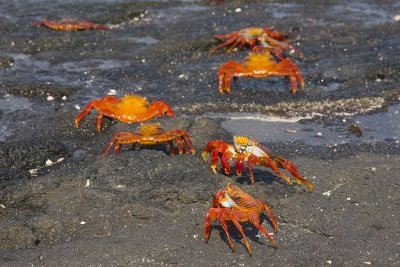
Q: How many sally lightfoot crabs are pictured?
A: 7